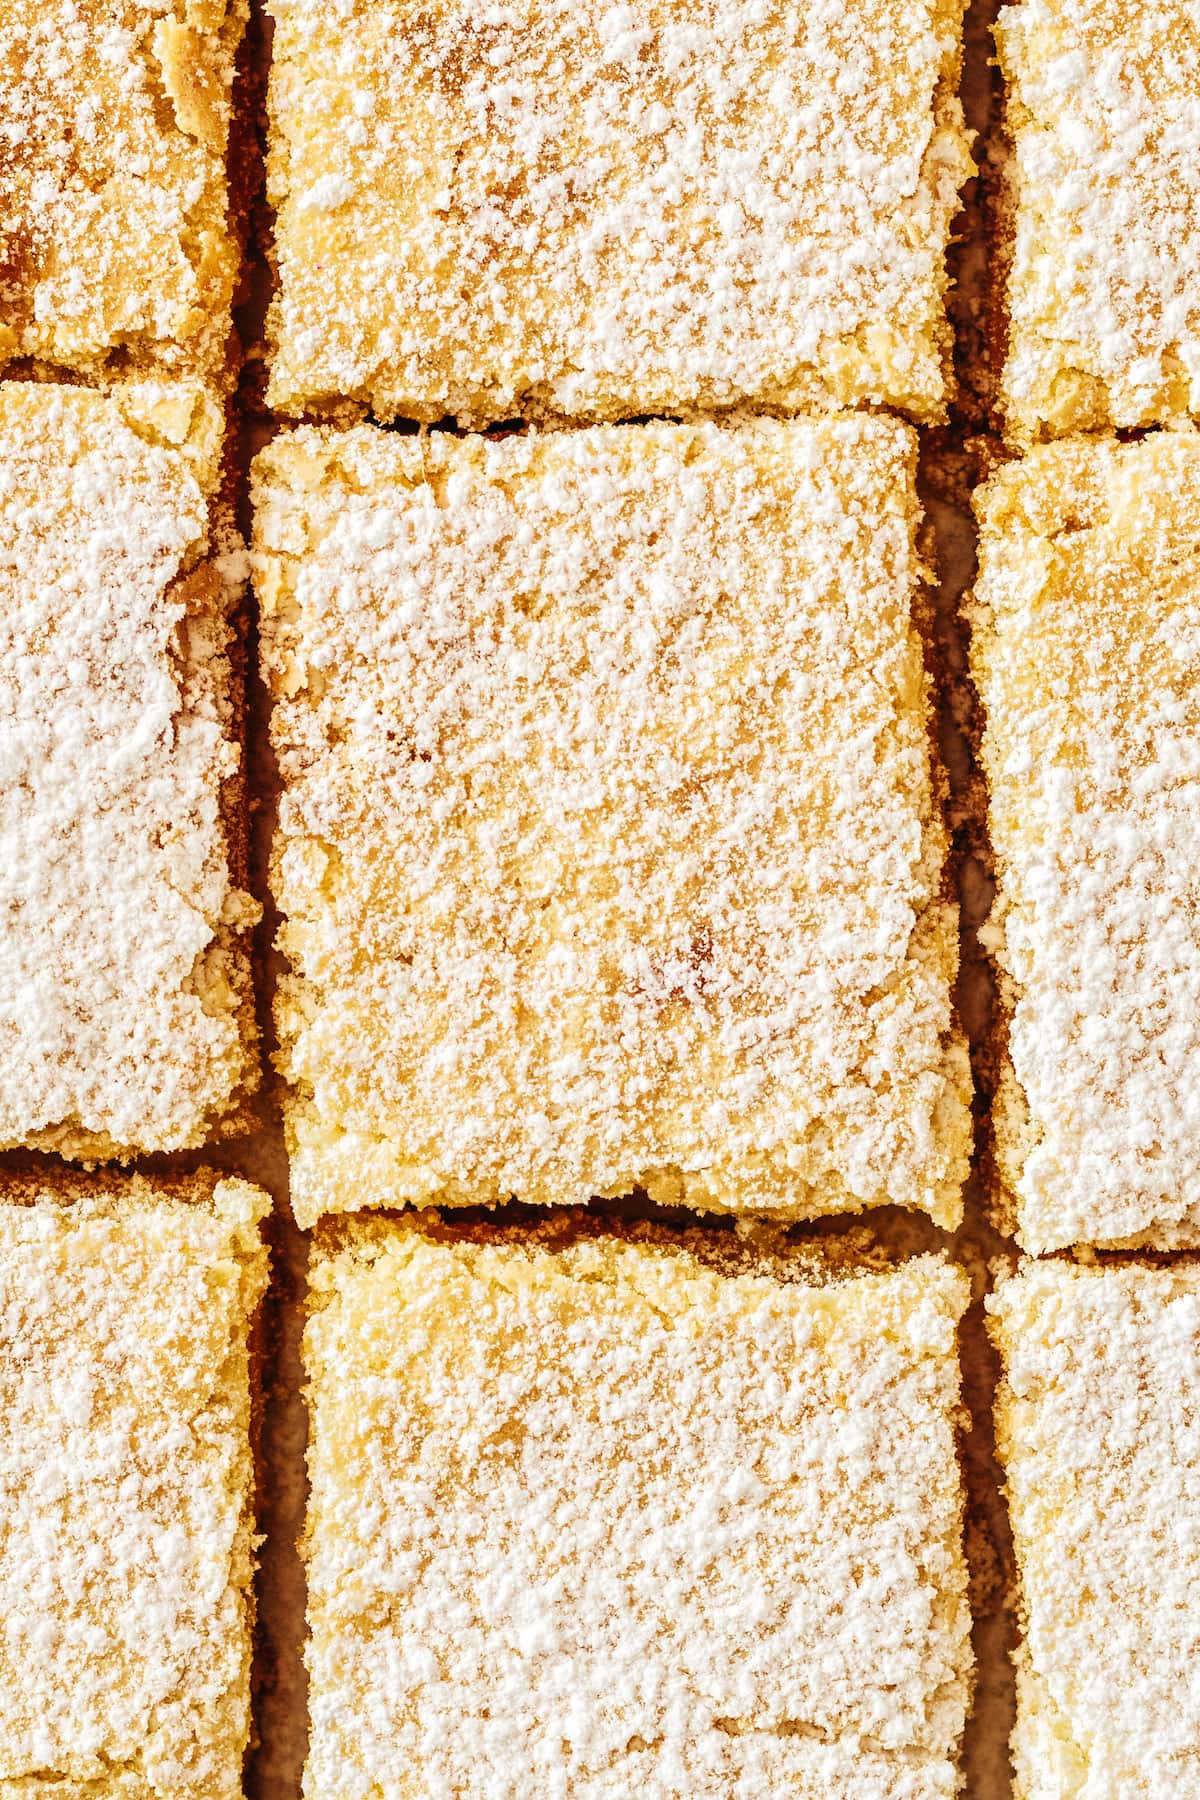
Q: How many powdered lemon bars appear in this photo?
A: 9